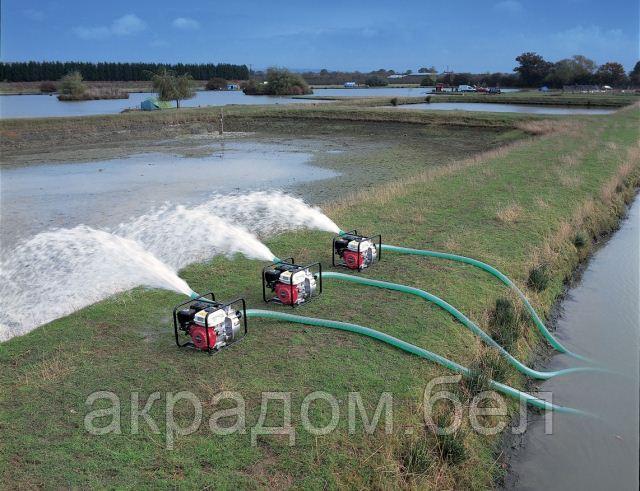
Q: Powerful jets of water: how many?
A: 3